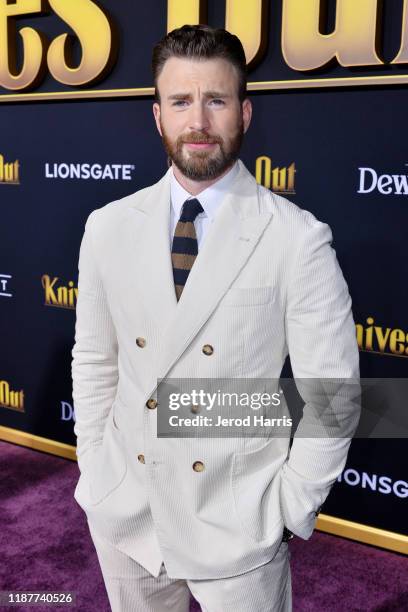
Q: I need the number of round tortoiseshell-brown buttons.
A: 6